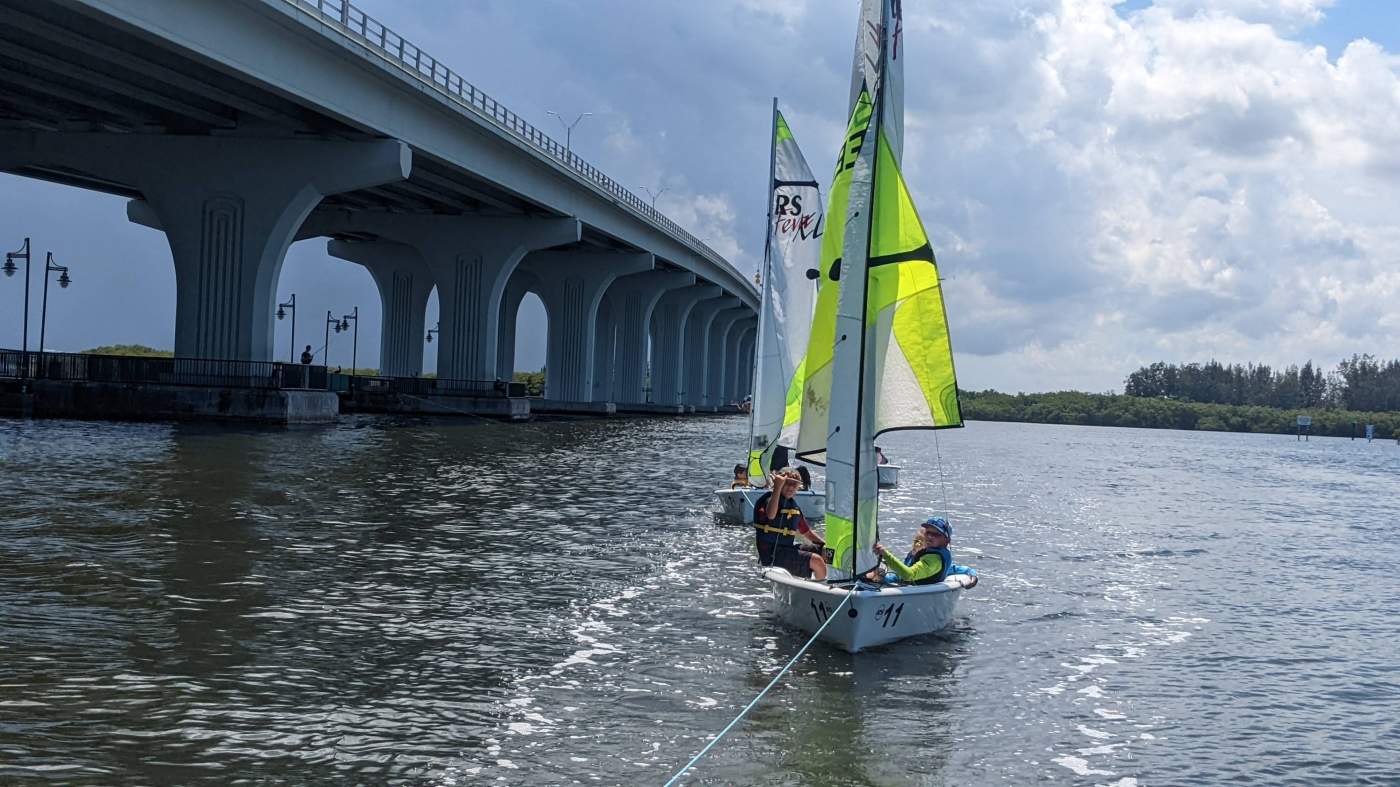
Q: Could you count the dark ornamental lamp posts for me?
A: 6